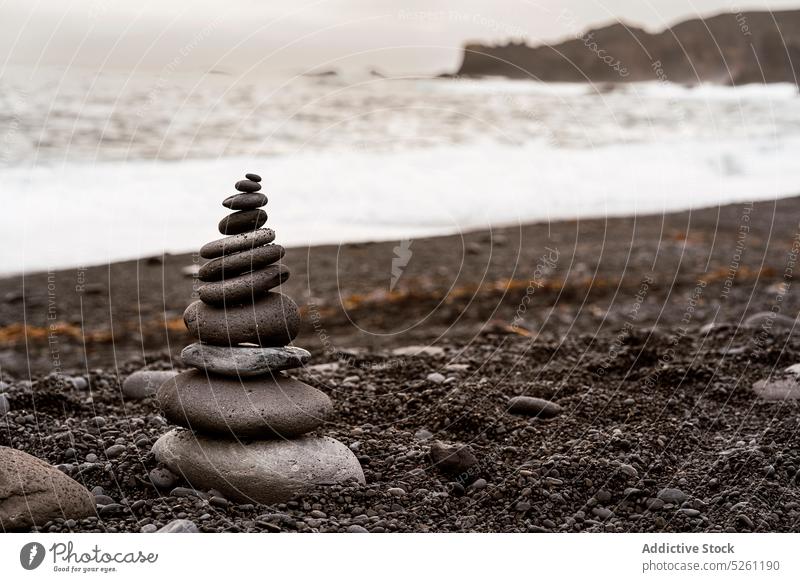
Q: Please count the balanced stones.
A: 11